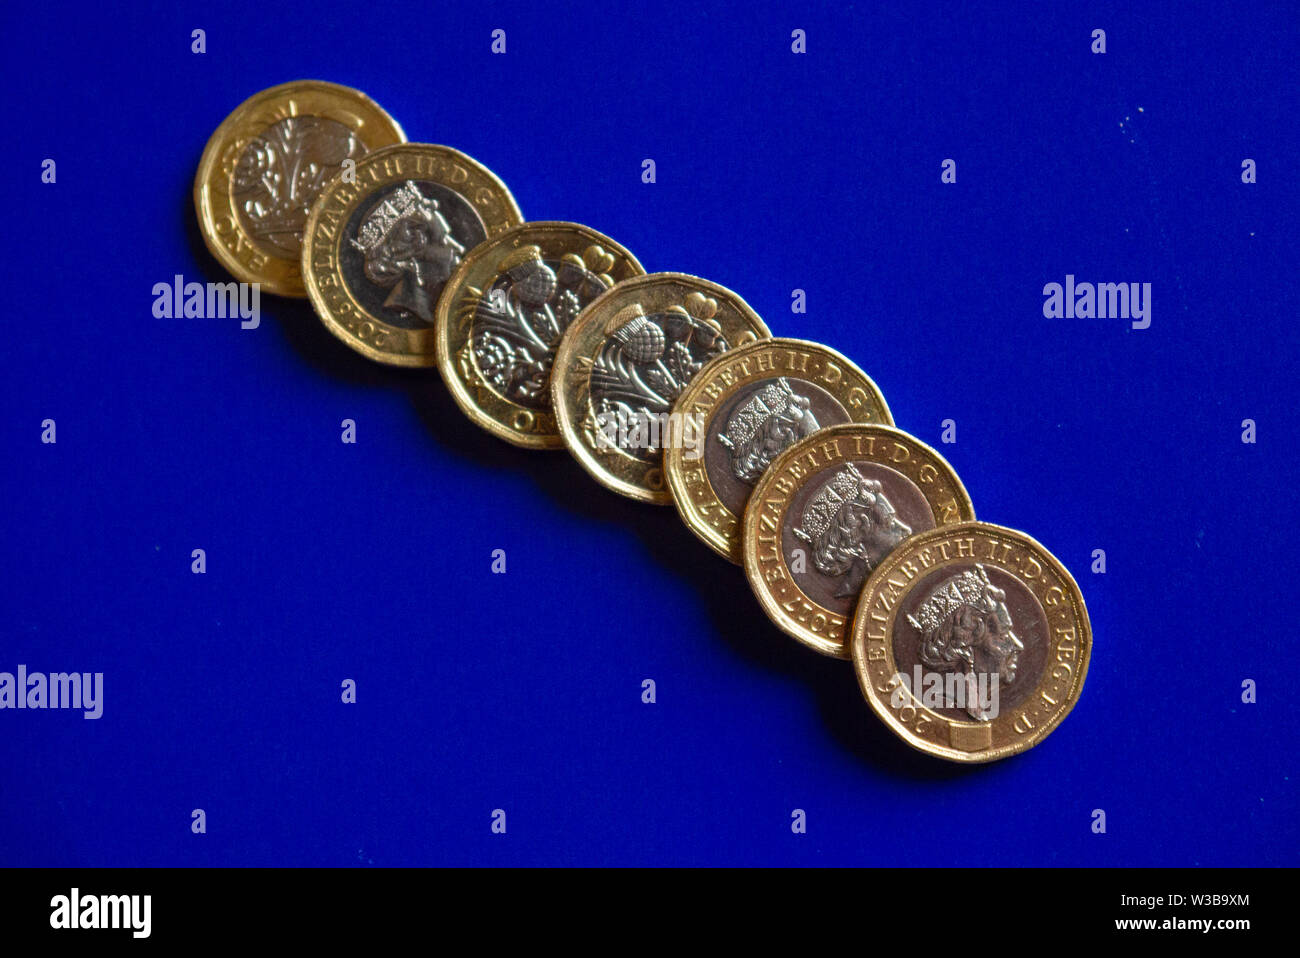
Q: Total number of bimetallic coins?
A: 7